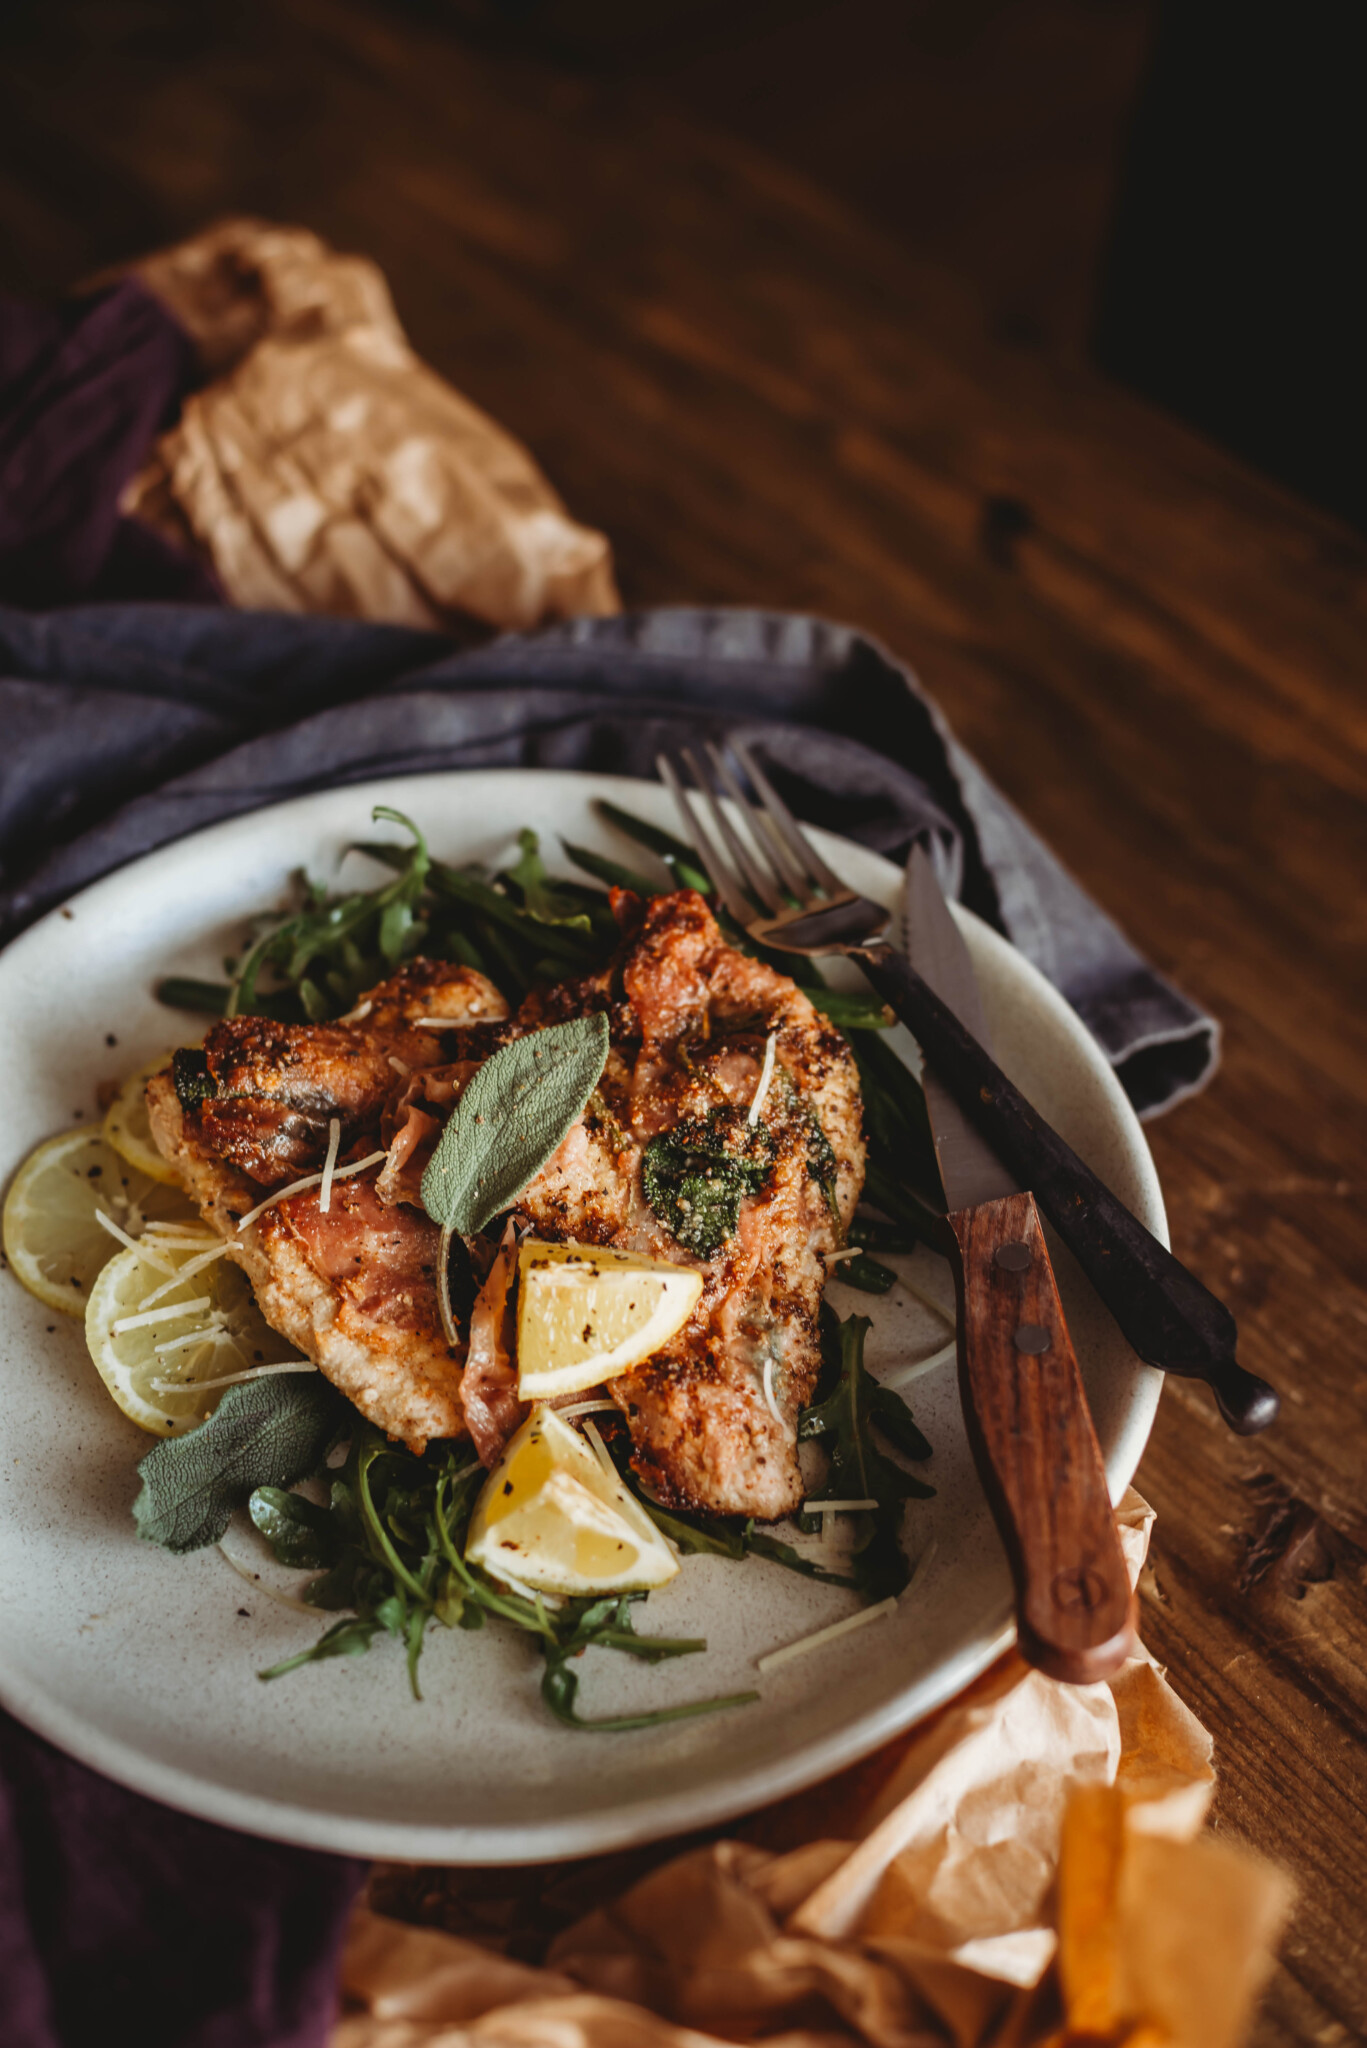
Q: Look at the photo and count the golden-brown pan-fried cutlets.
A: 2